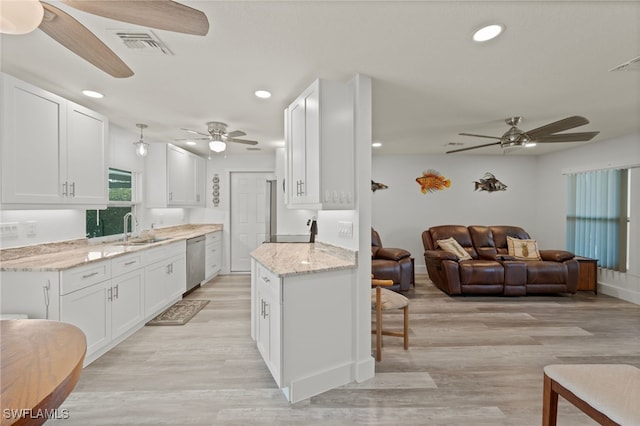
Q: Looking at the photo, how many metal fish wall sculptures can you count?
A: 3